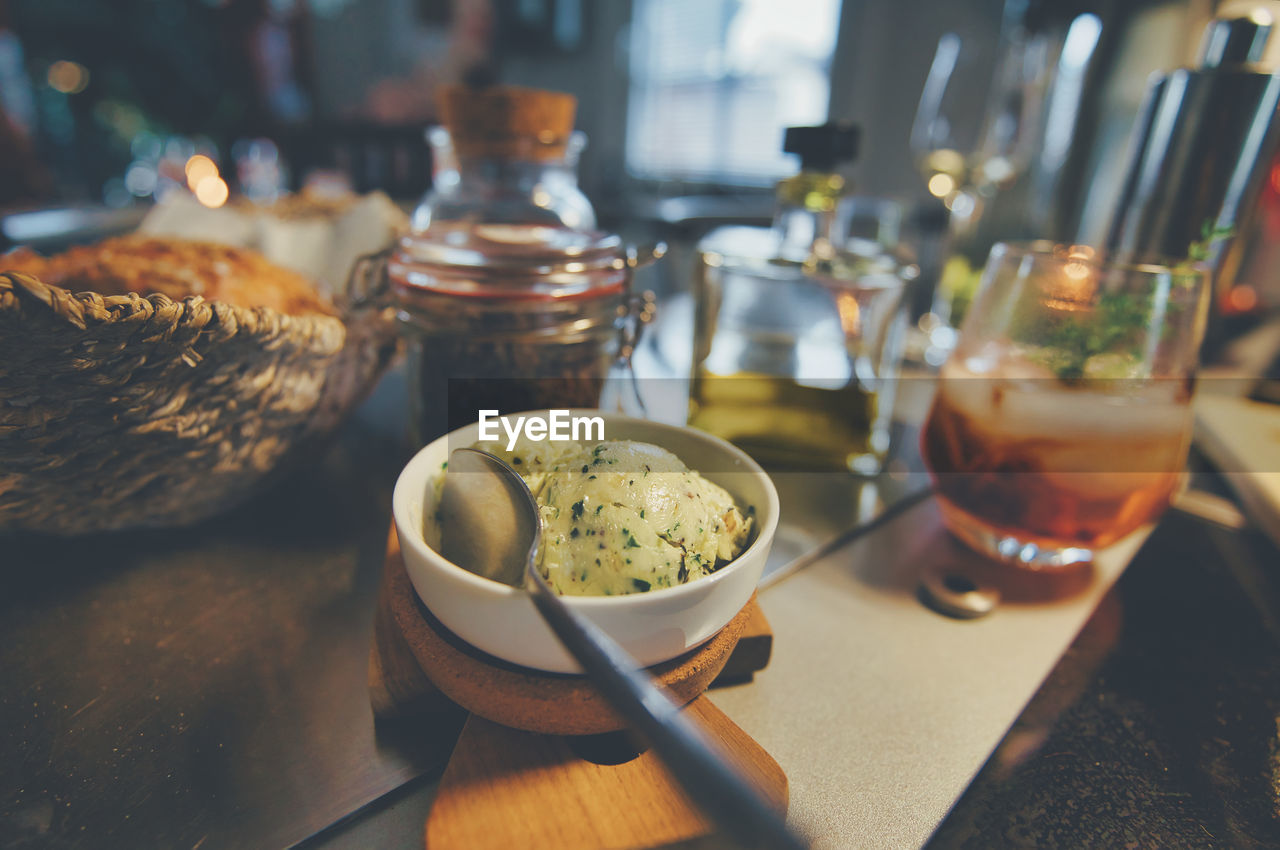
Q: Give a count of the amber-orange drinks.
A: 1